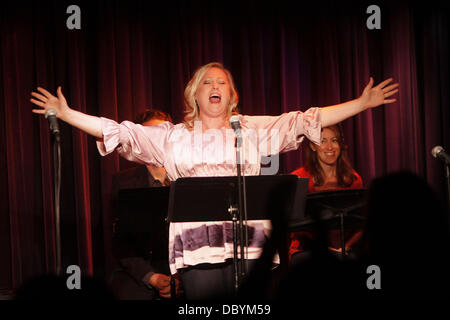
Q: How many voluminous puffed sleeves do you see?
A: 2